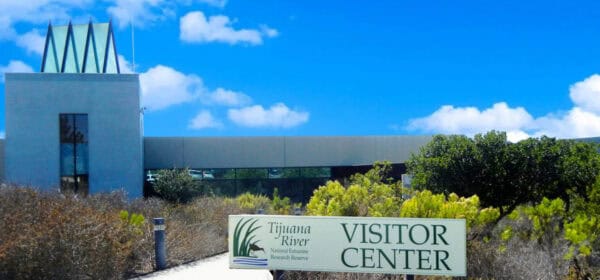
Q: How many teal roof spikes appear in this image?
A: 4